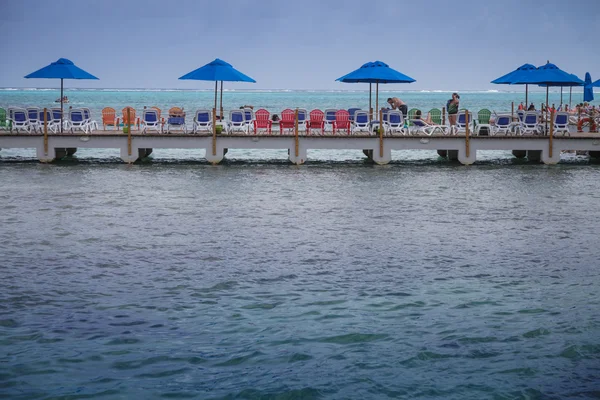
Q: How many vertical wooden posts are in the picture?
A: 7